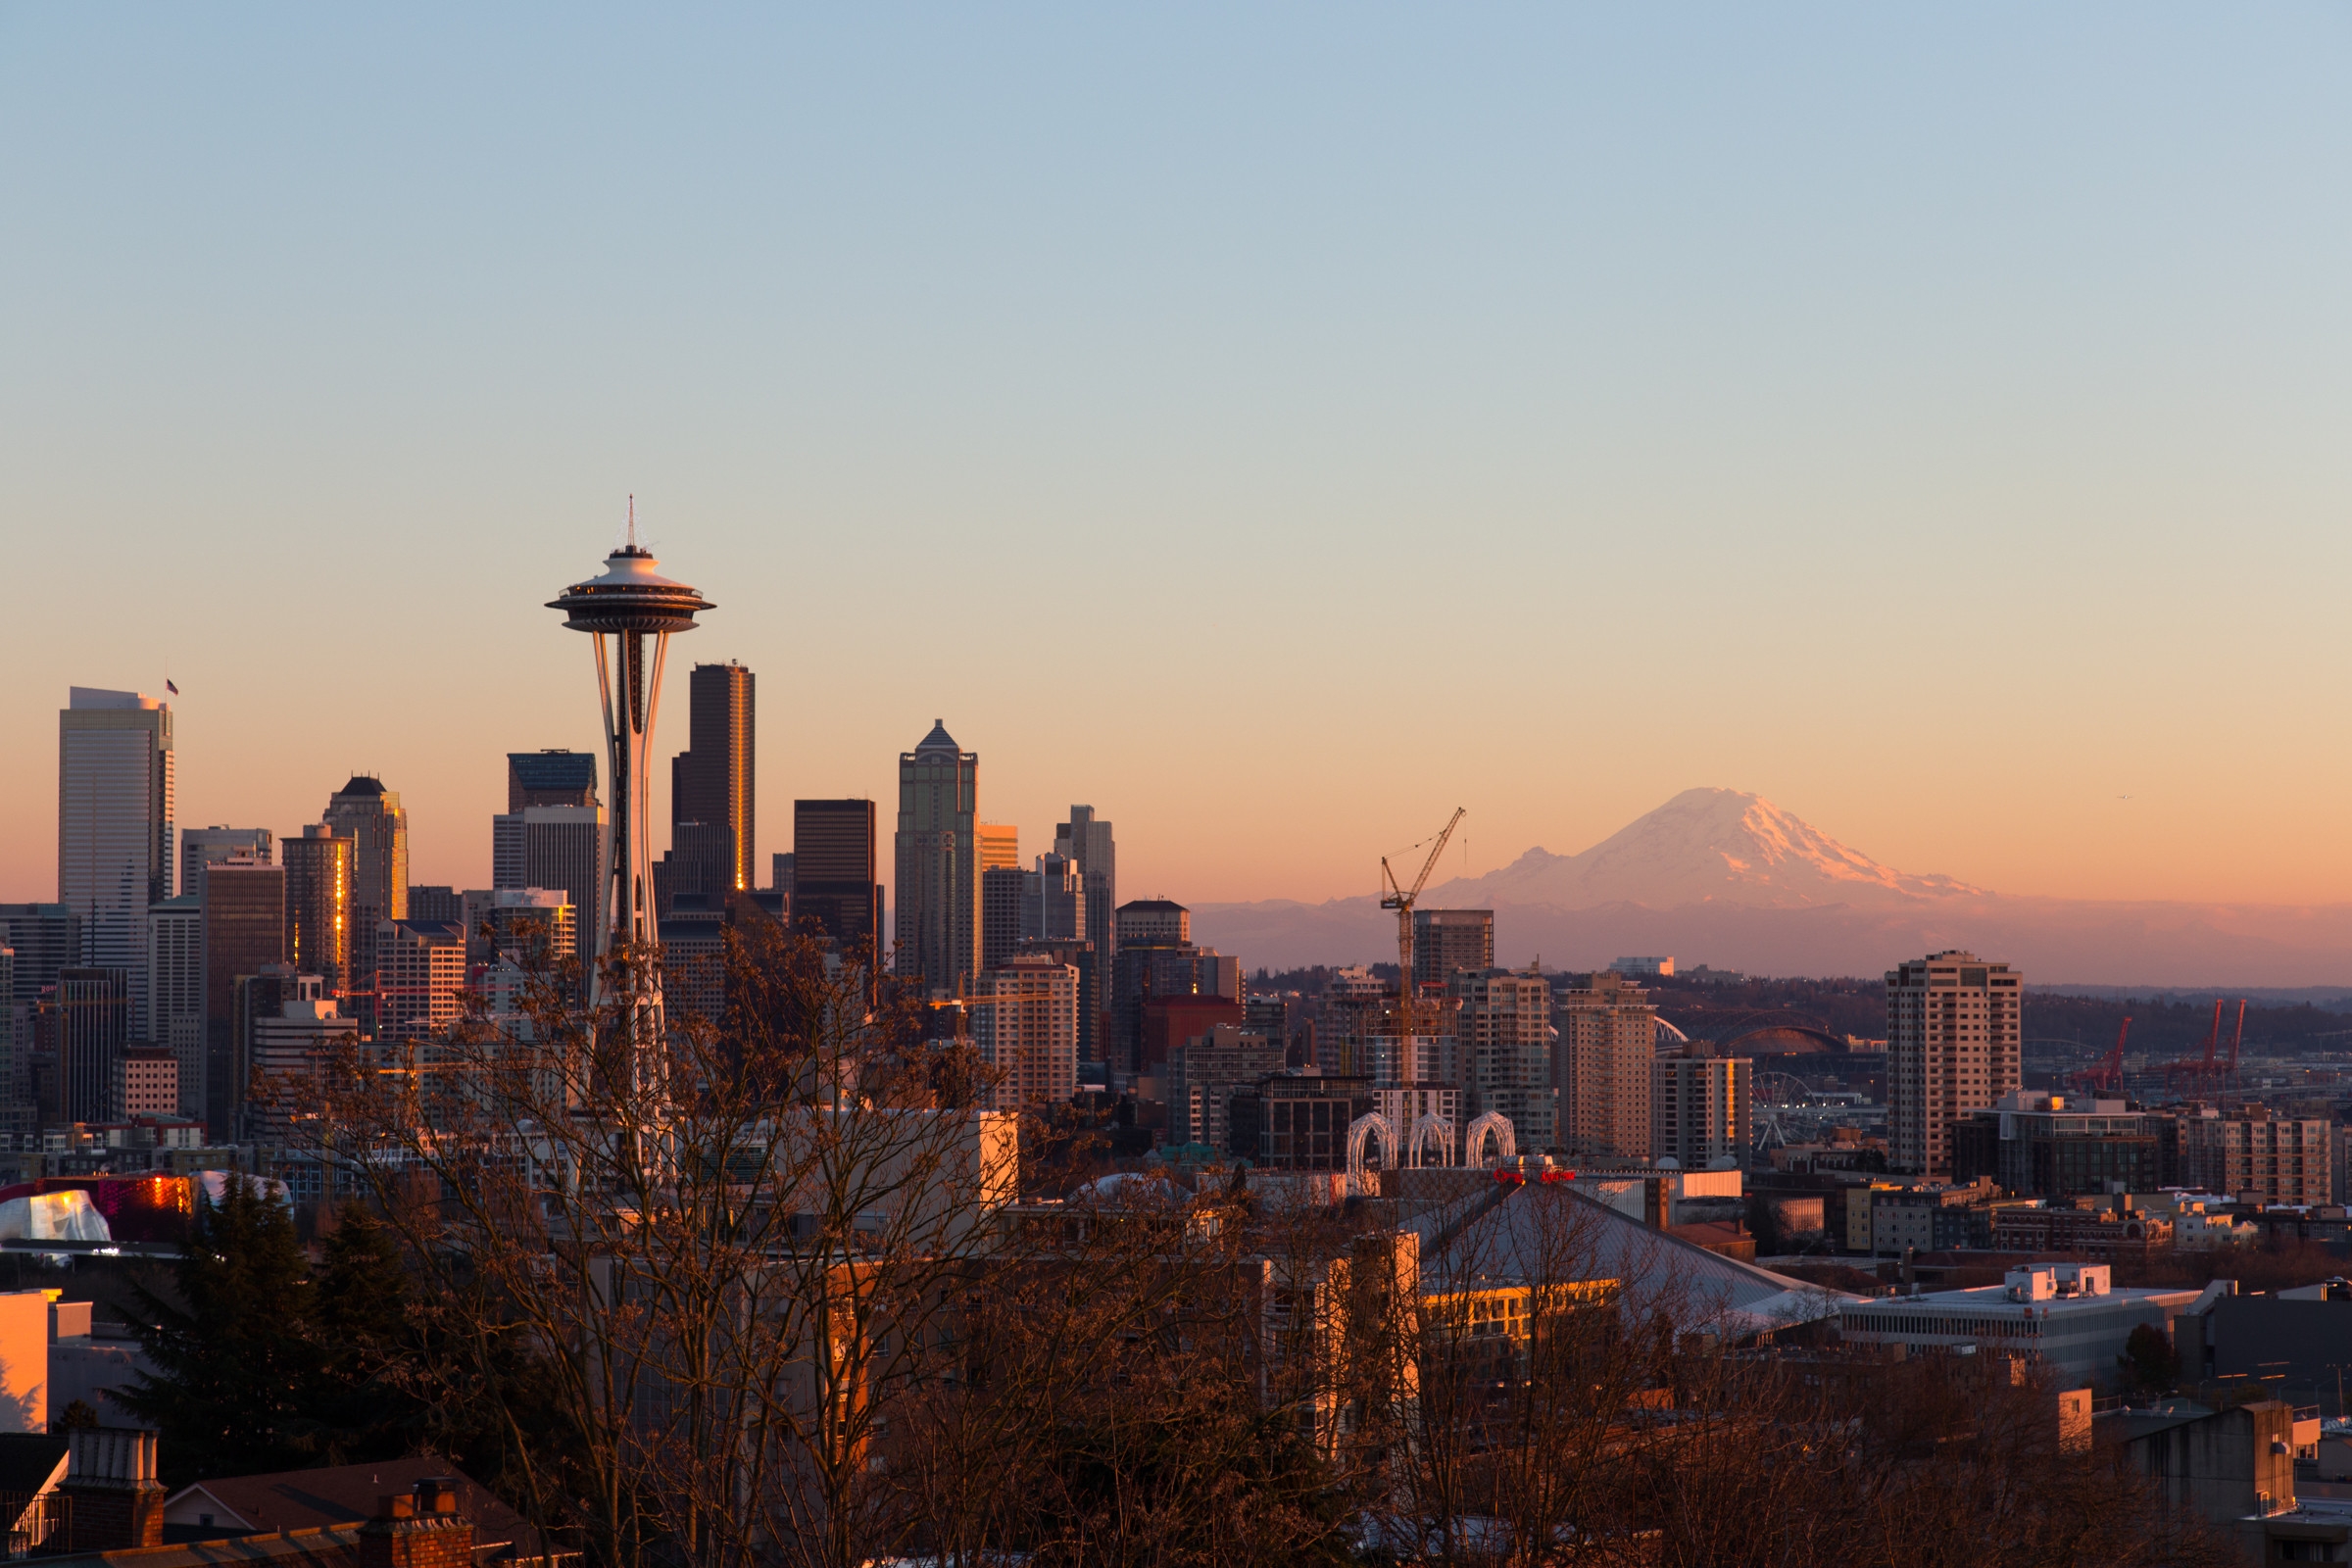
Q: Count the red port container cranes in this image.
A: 3